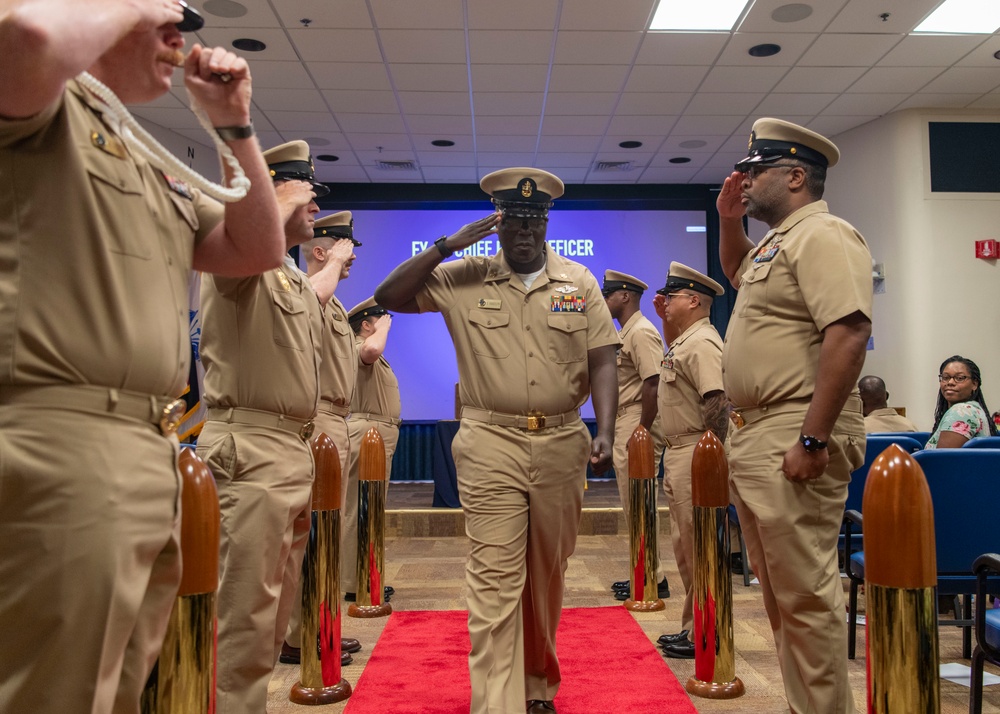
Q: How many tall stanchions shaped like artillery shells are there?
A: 6